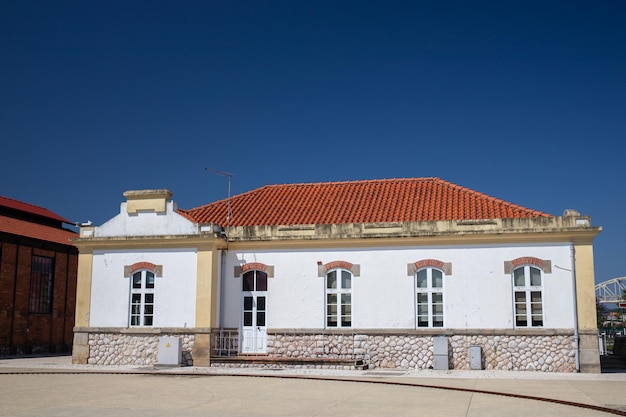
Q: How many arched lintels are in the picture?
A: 5